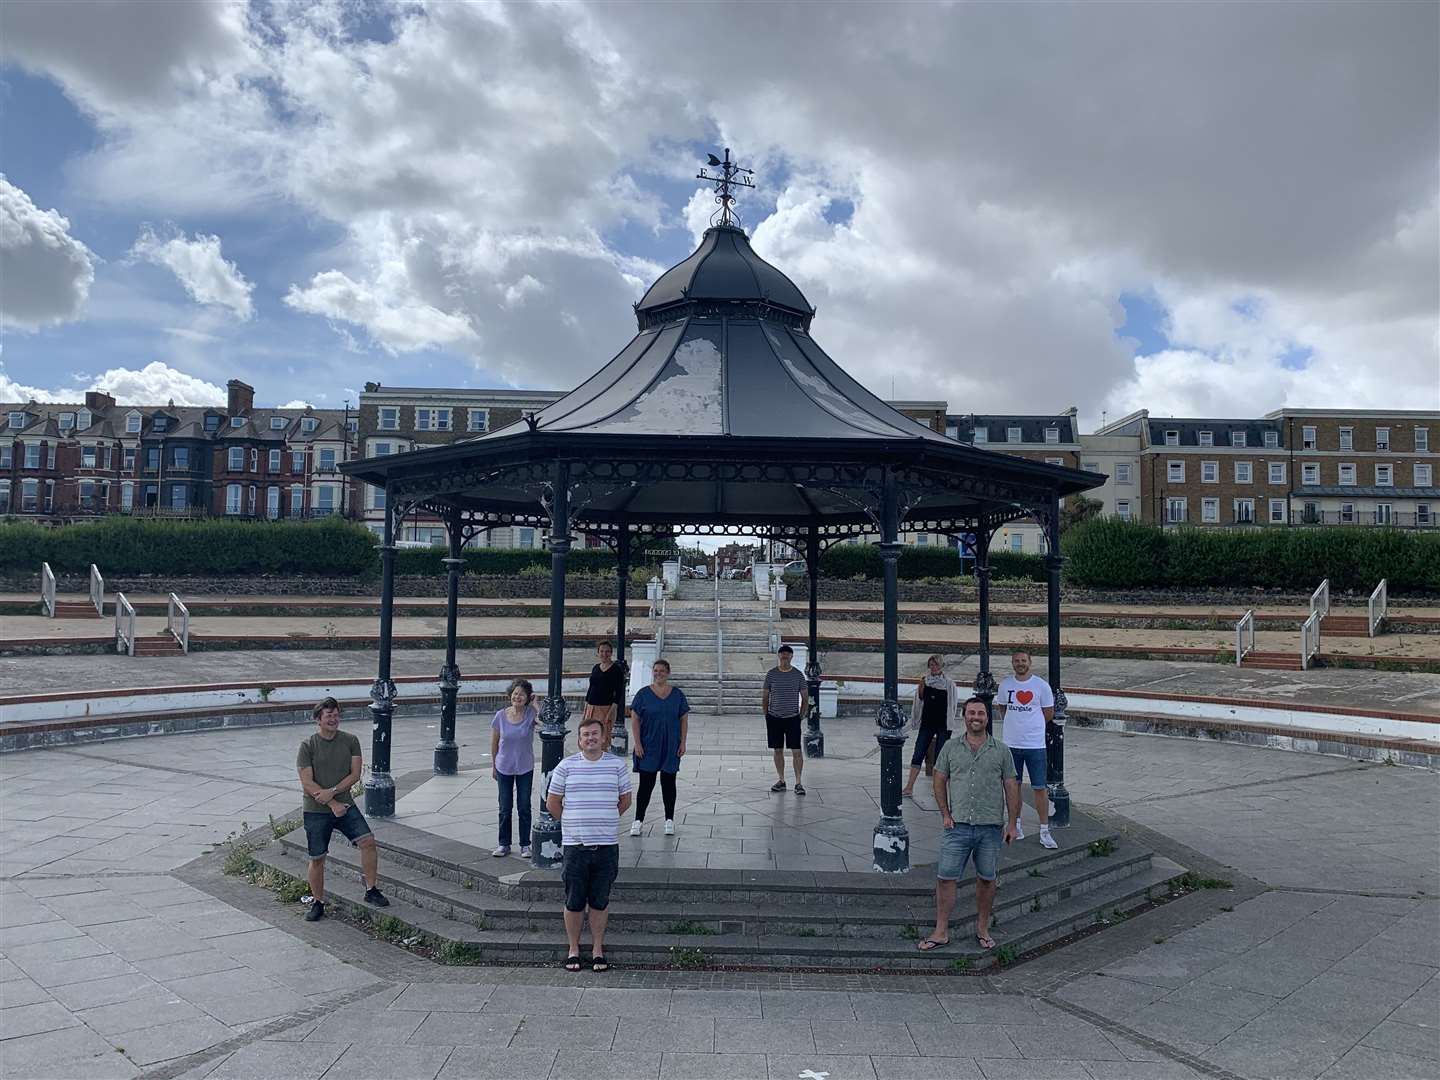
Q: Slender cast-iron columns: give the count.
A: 8